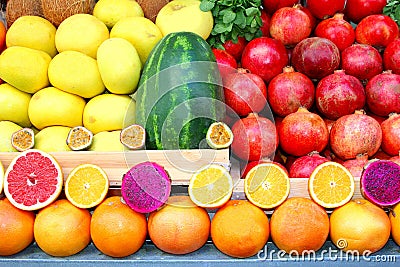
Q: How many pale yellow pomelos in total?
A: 14